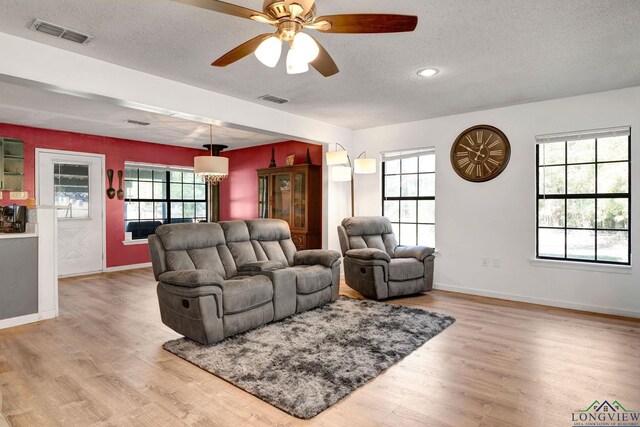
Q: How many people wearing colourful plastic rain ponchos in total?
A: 0